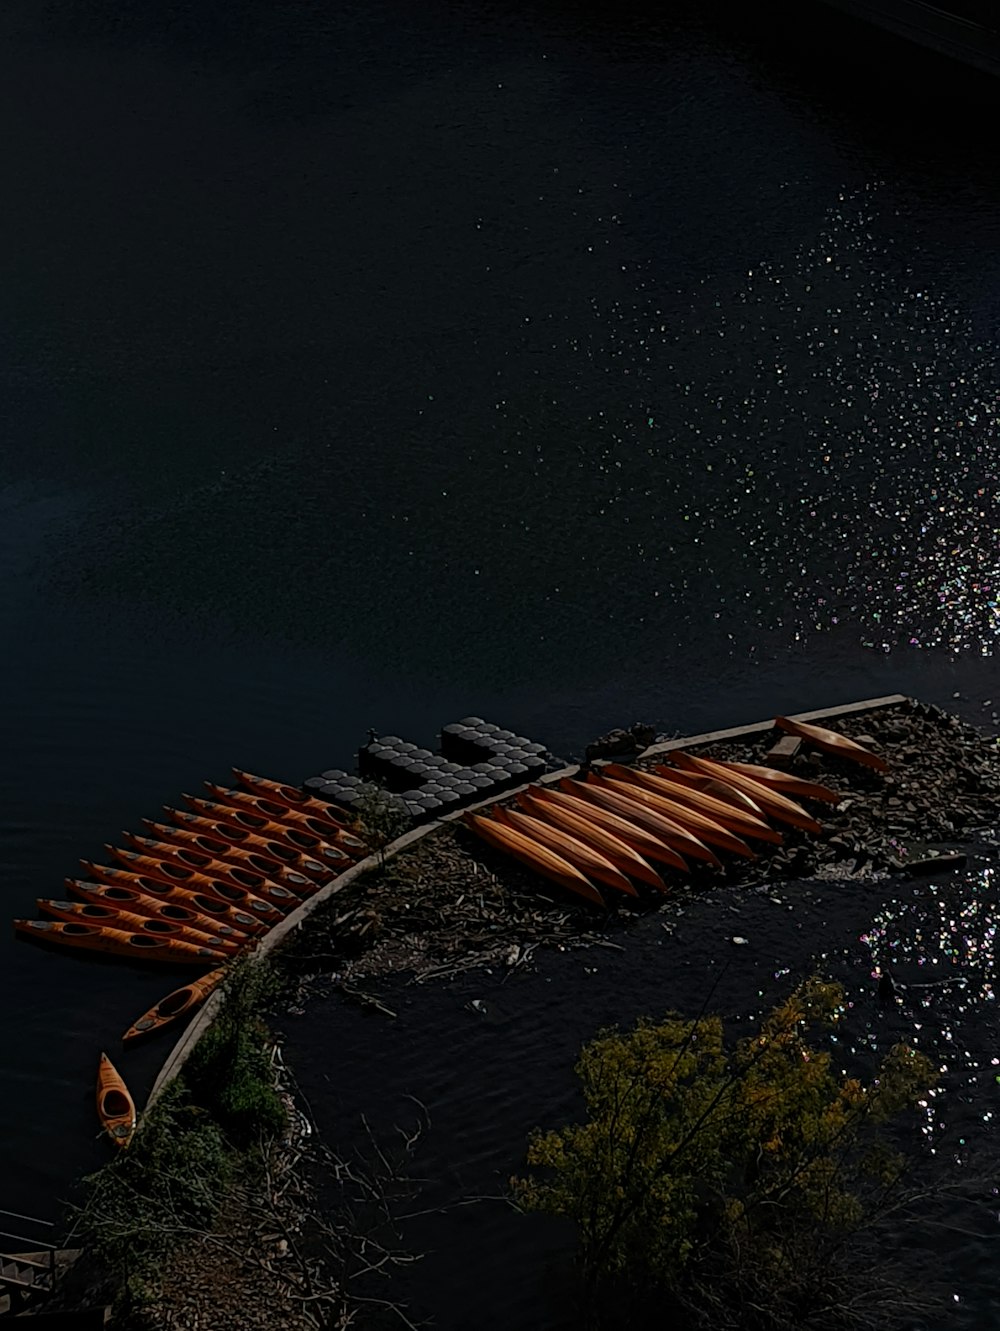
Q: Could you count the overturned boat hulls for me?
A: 11